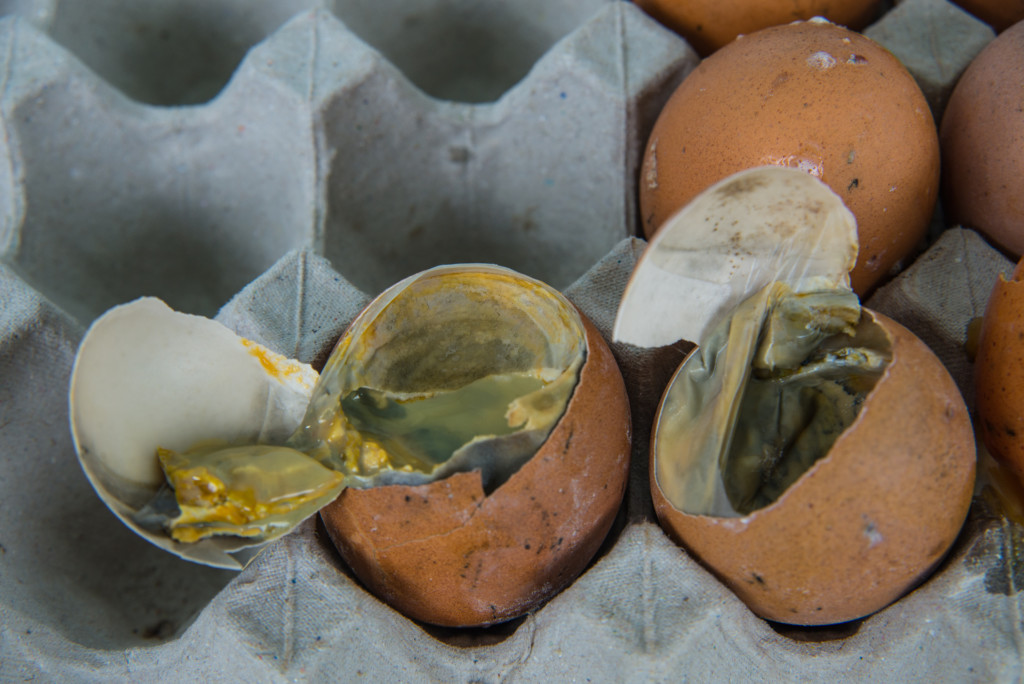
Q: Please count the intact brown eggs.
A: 4